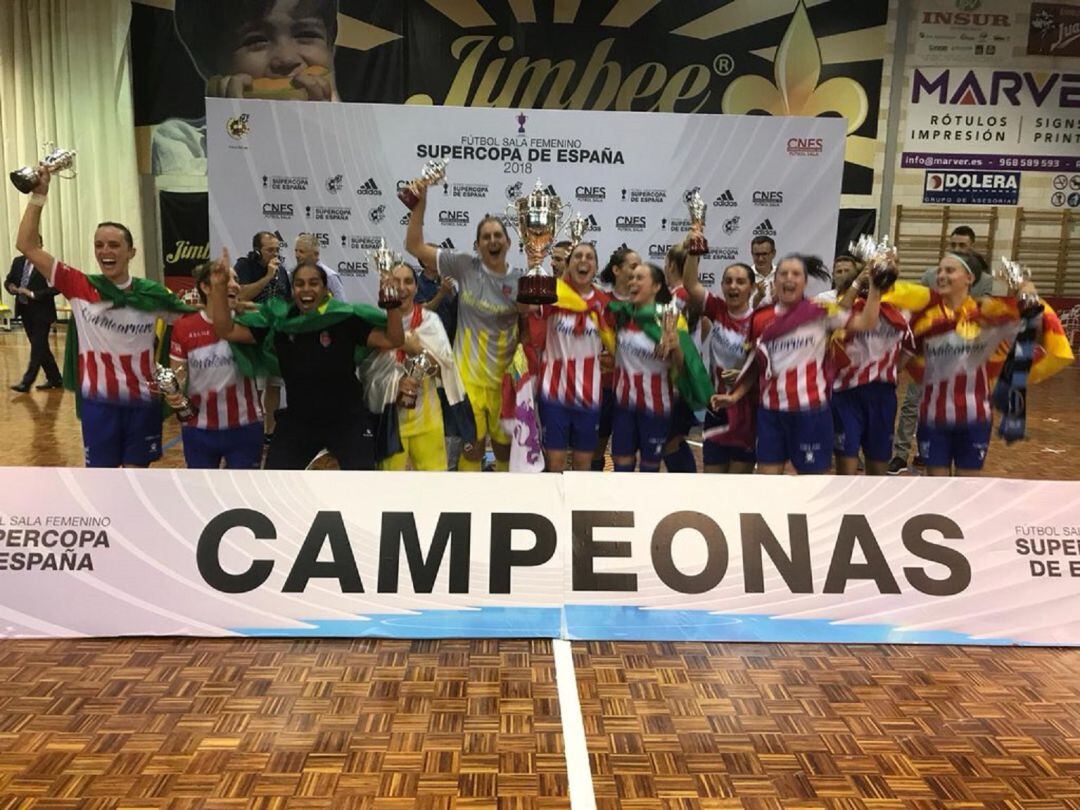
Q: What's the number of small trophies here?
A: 11